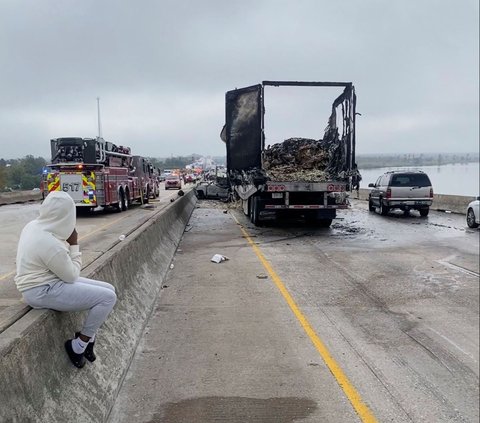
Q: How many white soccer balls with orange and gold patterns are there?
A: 0